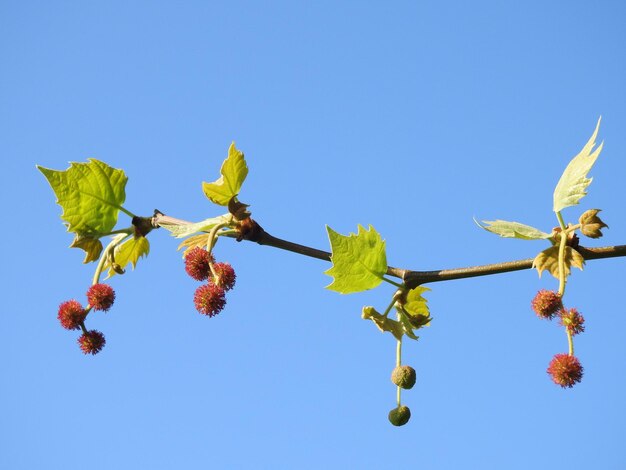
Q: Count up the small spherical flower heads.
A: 11